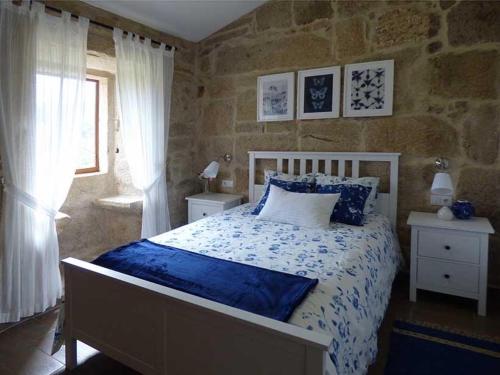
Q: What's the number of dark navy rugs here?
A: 1